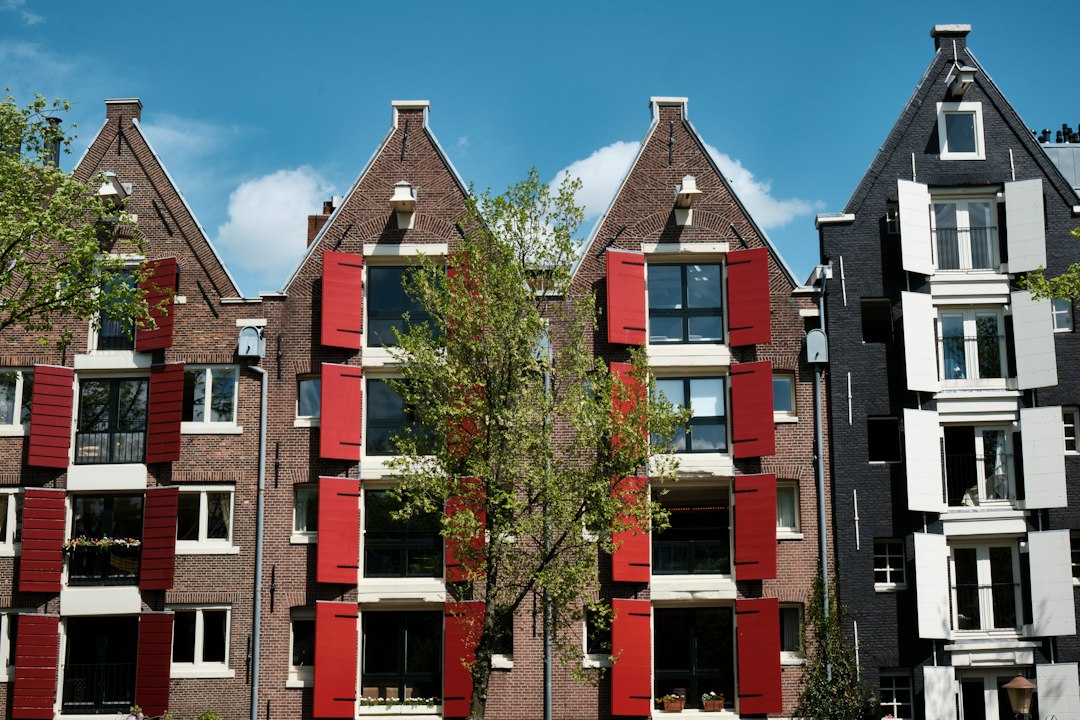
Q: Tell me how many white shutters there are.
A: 10